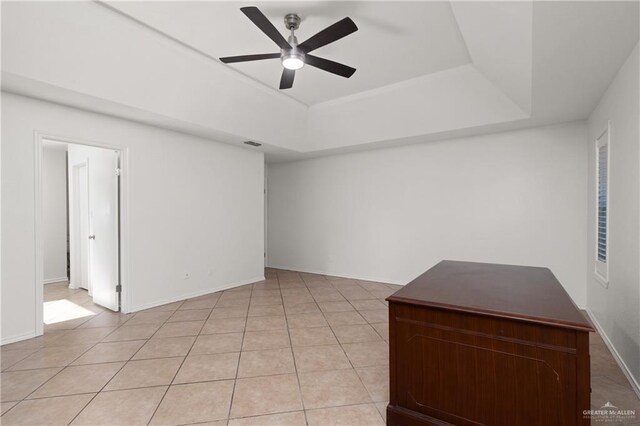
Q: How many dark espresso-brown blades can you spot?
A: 5